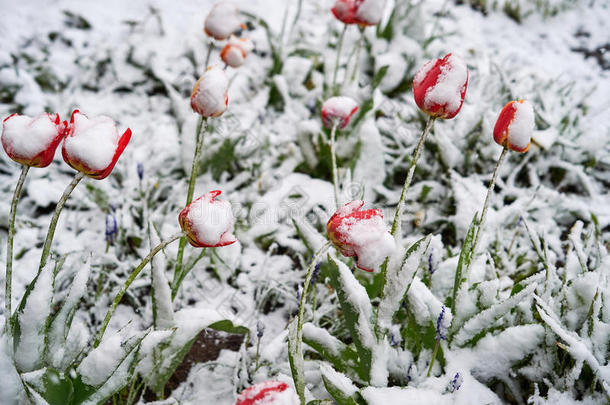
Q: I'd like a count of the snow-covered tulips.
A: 13